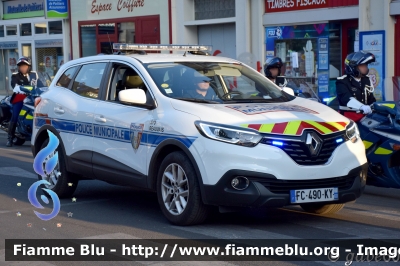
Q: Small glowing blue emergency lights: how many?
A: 3